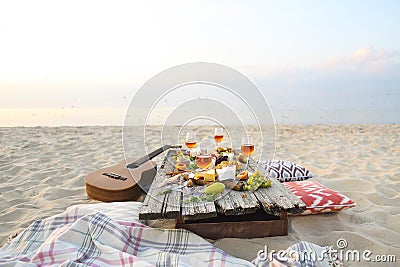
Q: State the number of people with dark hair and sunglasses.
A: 0